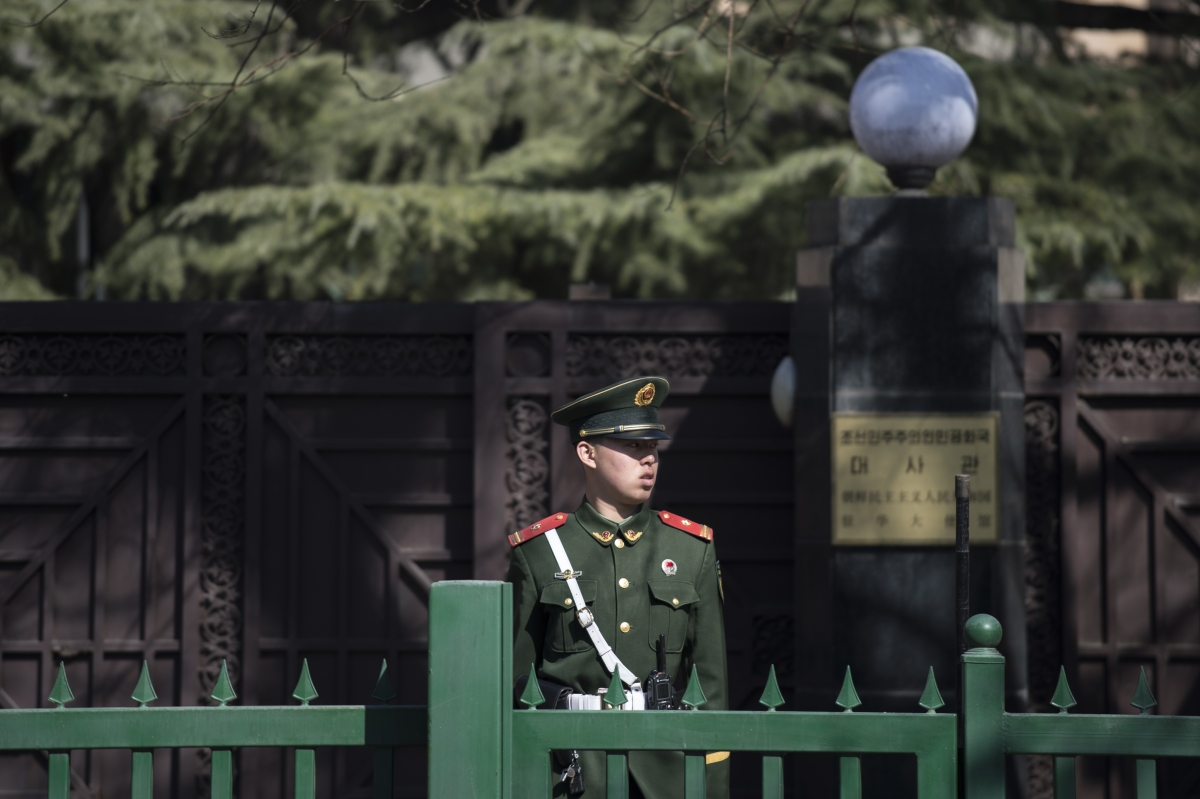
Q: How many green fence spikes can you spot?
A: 13